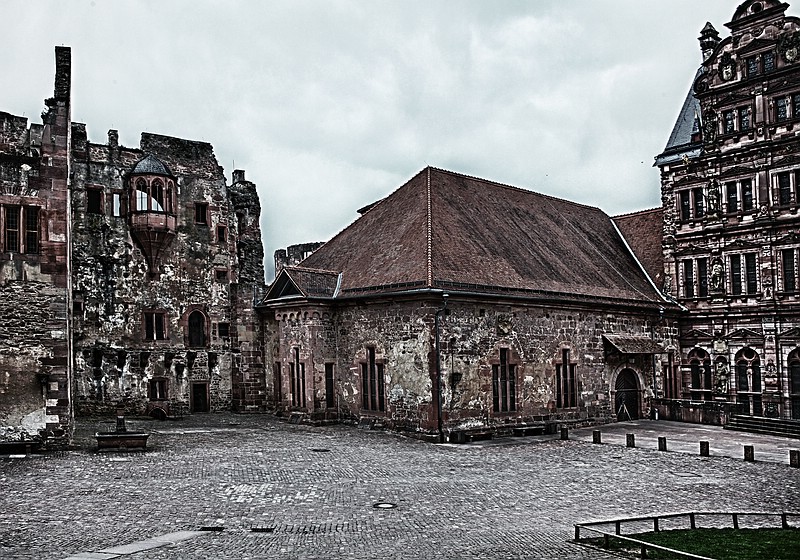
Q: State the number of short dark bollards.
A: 7